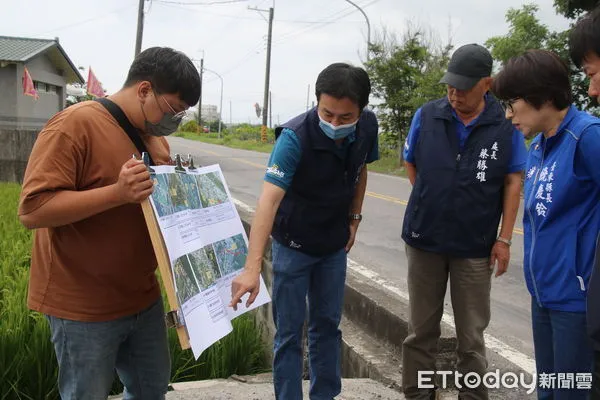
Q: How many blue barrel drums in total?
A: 0